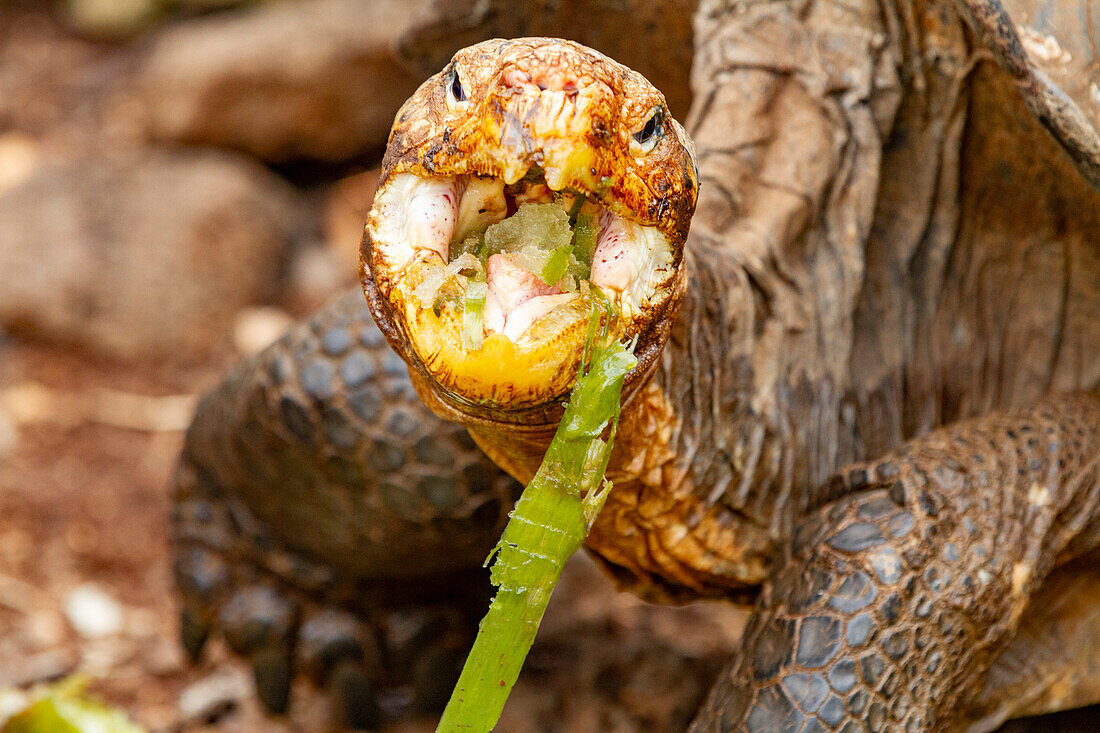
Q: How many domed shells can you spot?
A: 1